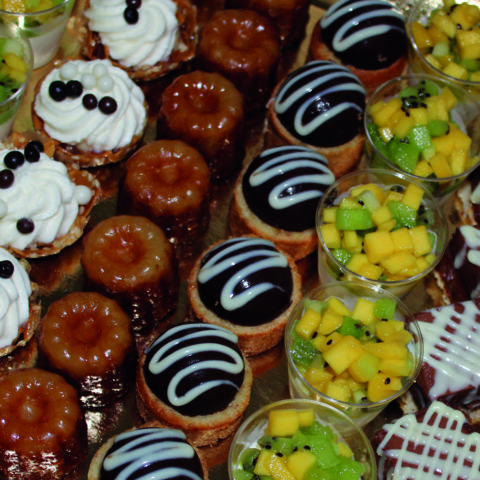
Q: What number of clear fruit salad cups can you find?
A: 7